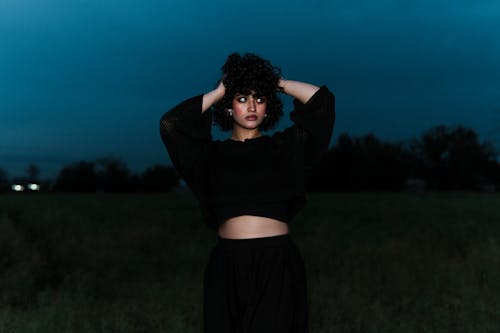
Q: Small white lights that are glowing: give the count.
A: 2